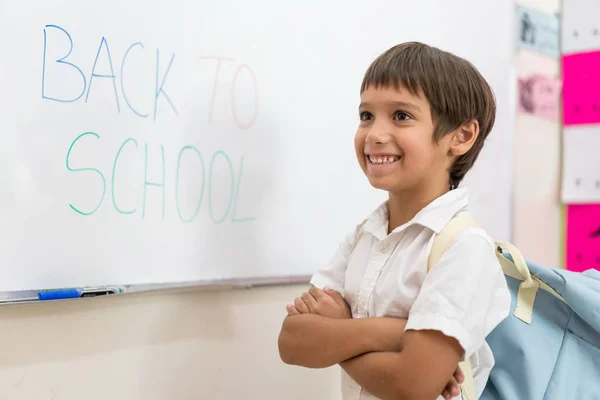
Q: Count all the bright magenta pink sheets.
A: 2